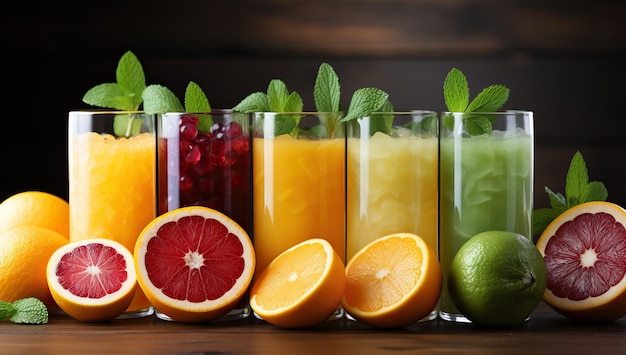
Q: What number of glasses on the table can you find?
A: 5